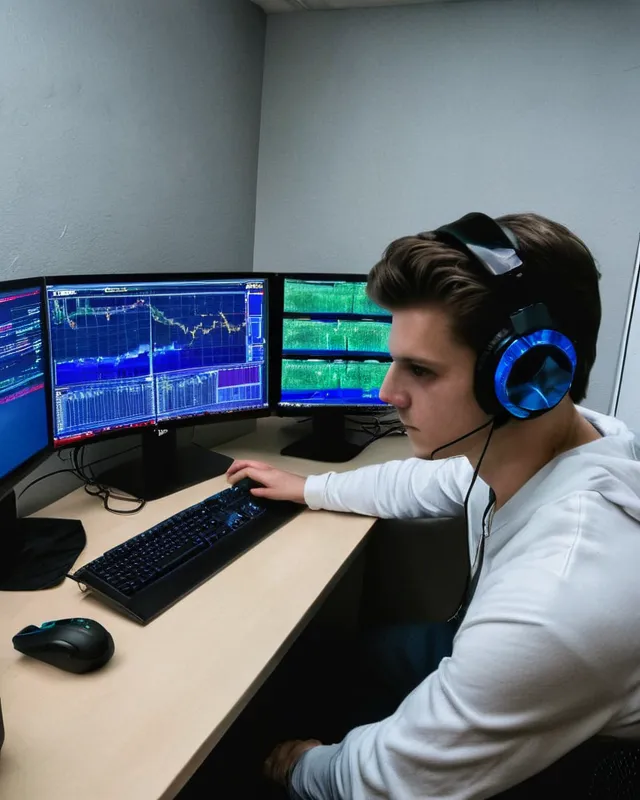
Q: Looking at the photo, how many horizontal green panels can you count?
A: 3